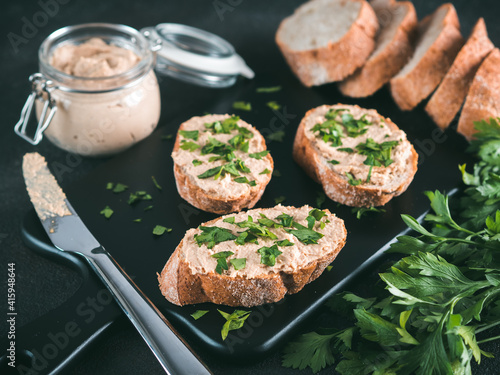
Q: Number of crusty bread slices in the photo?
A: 8